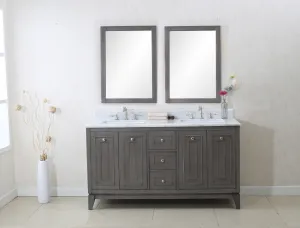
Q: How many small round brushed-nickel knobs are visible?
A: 7